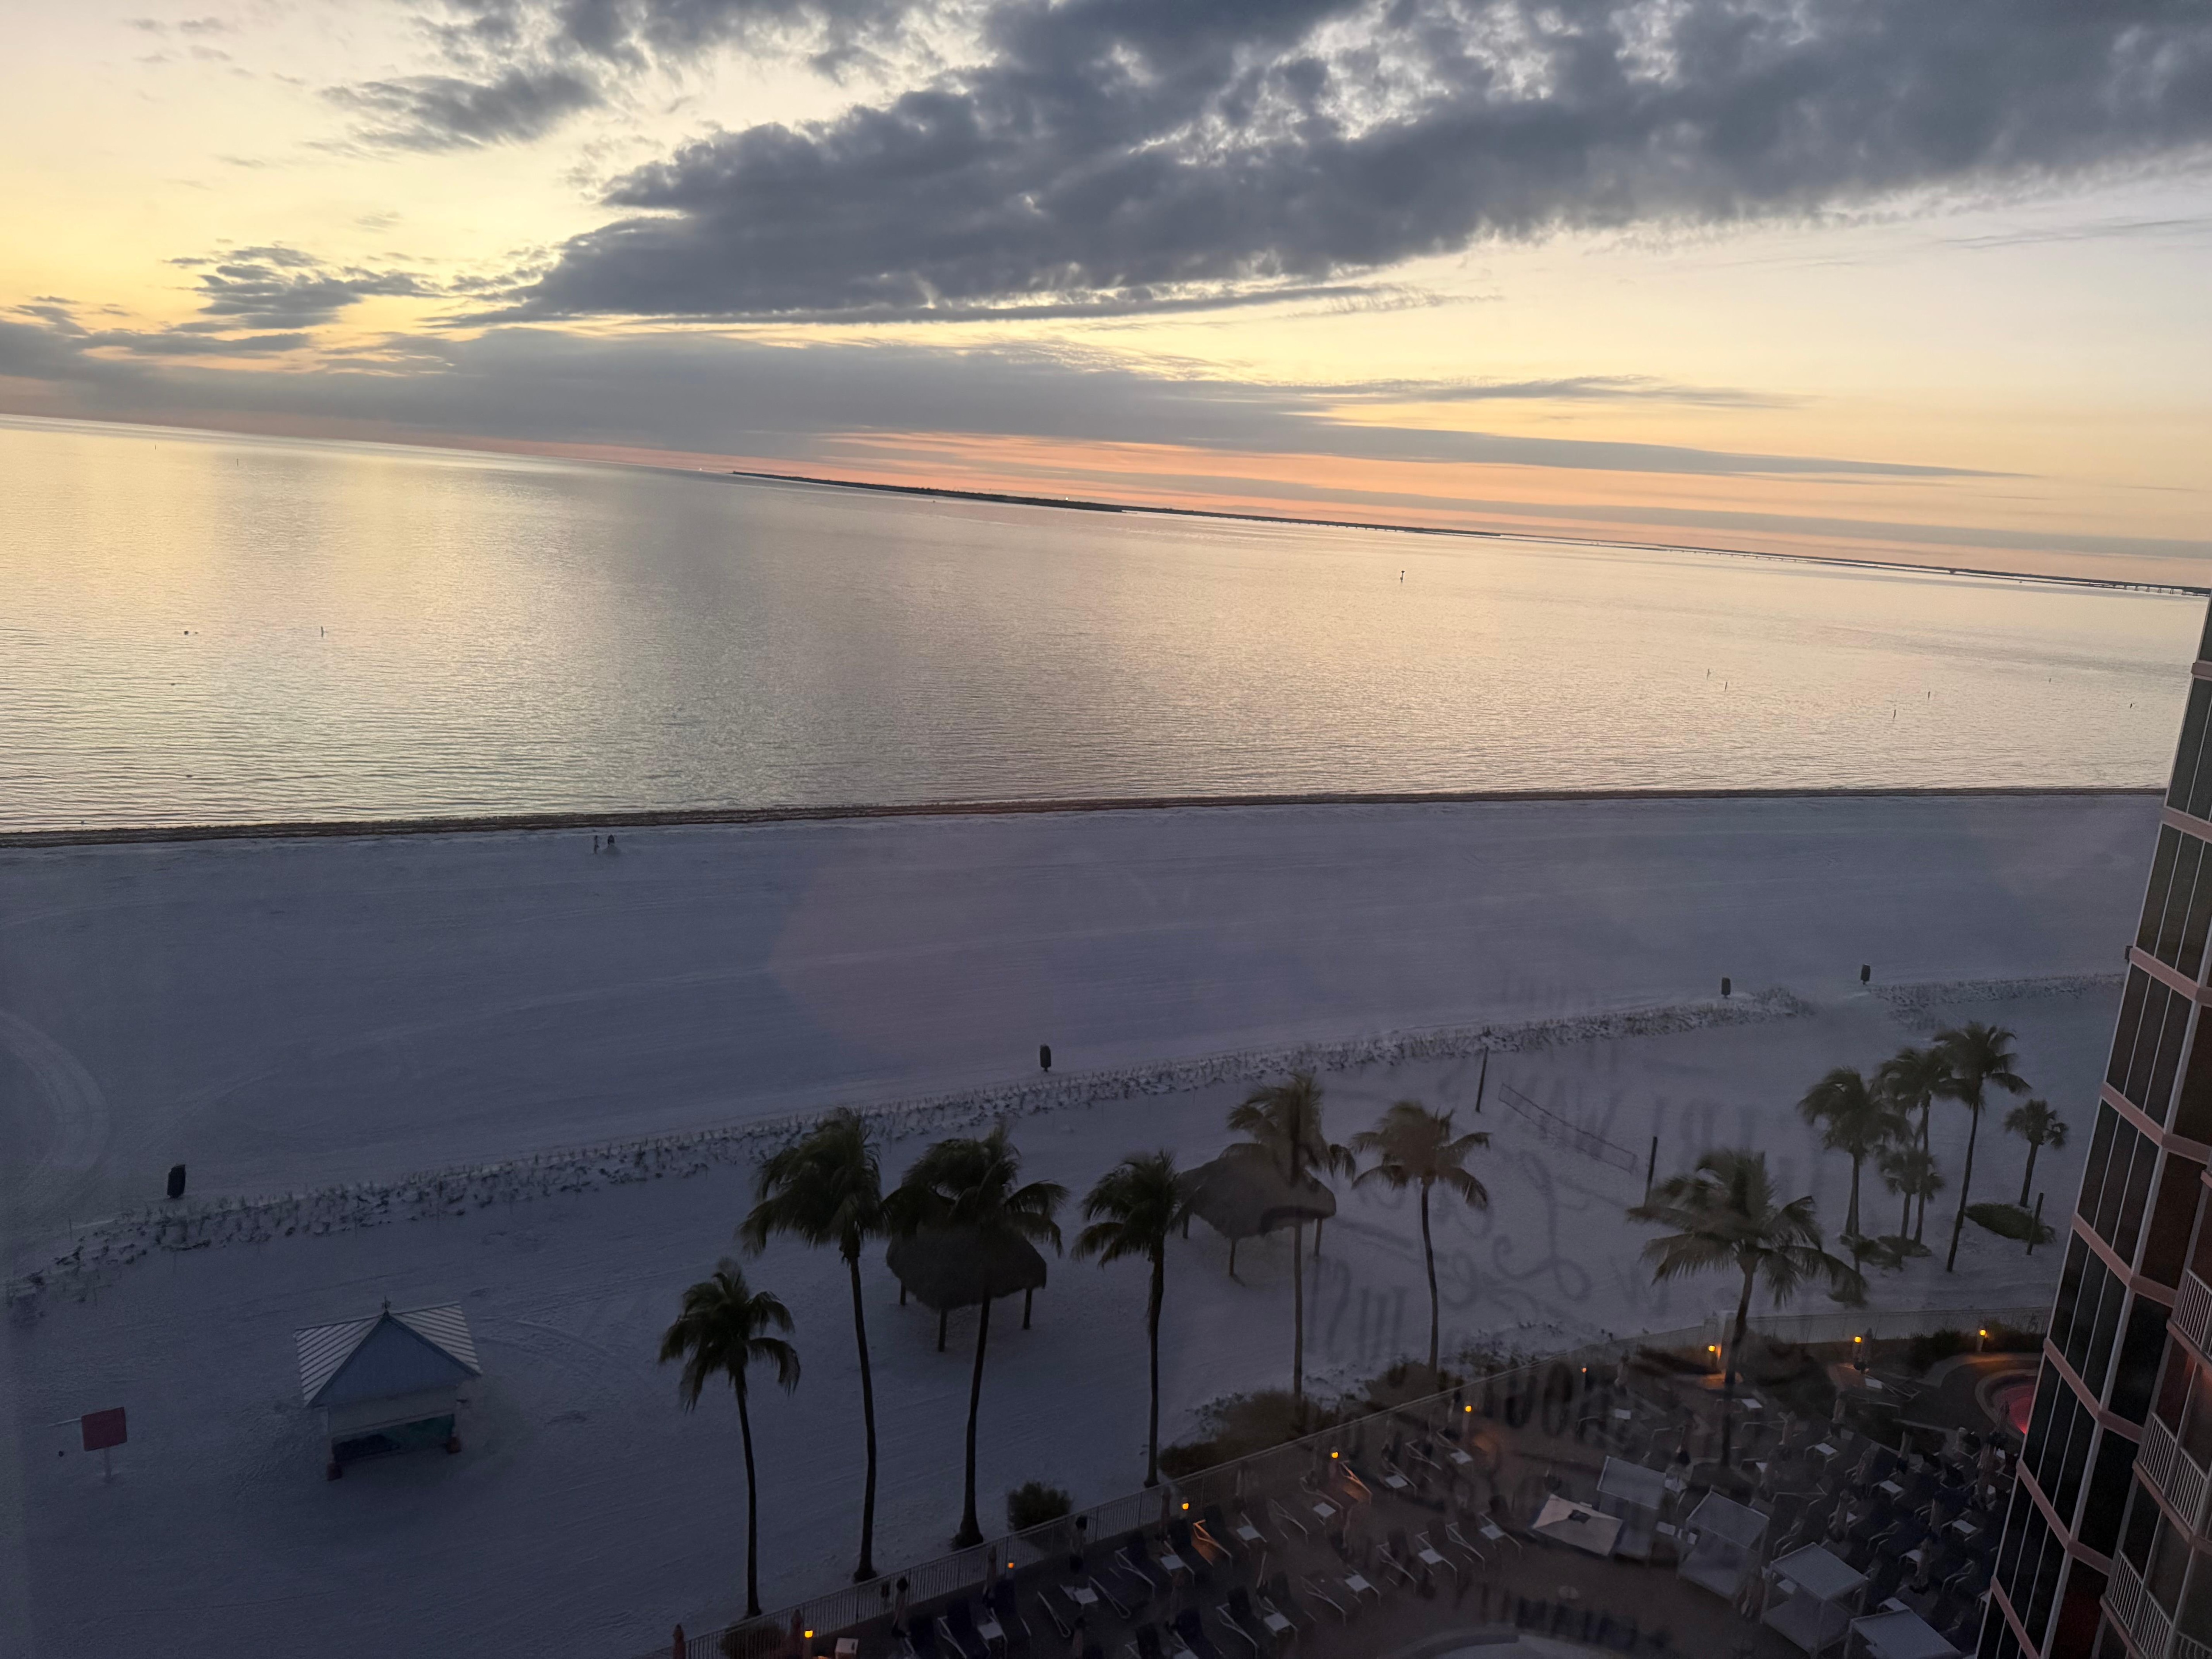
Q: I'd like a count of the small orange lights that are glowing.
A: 9